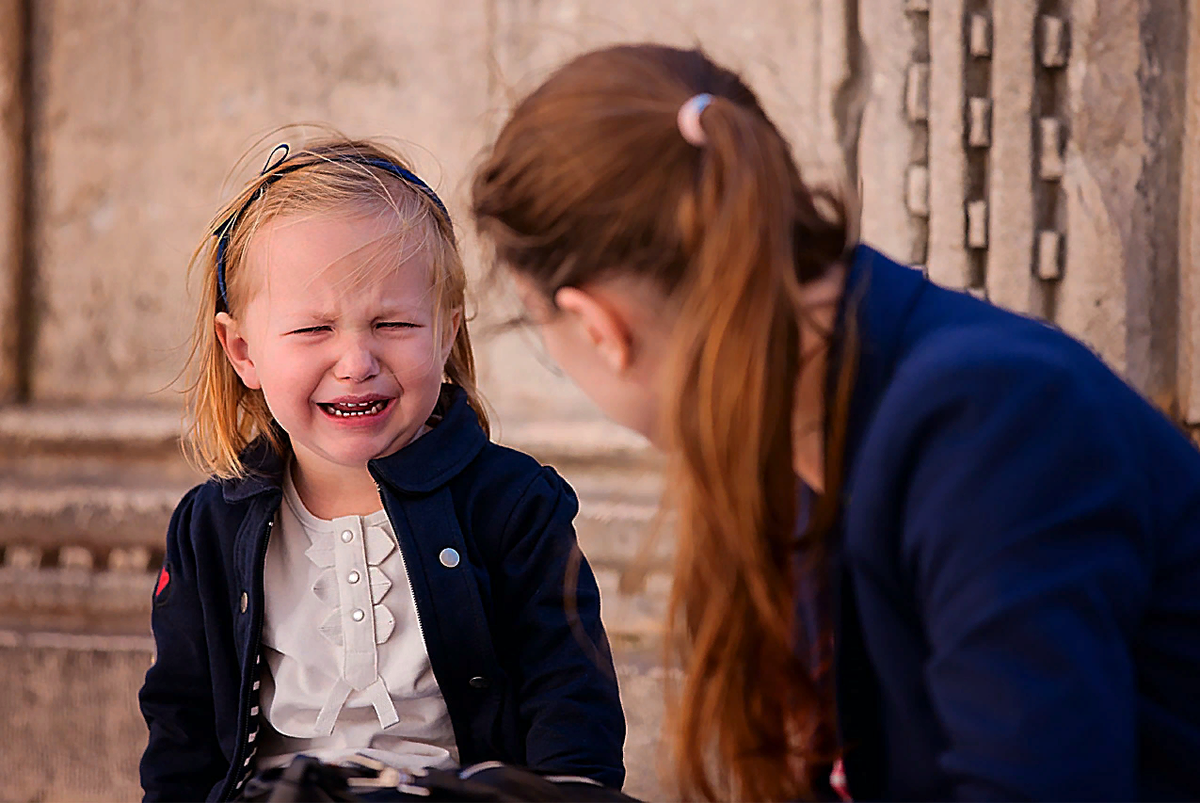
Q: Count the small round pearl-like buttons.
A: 3